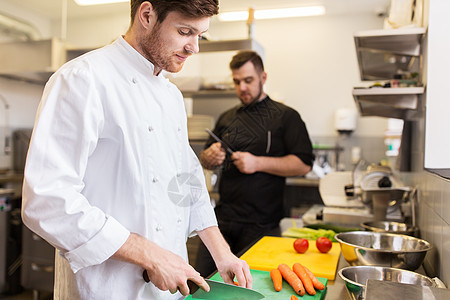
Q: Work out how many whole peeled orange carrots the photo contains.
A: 4